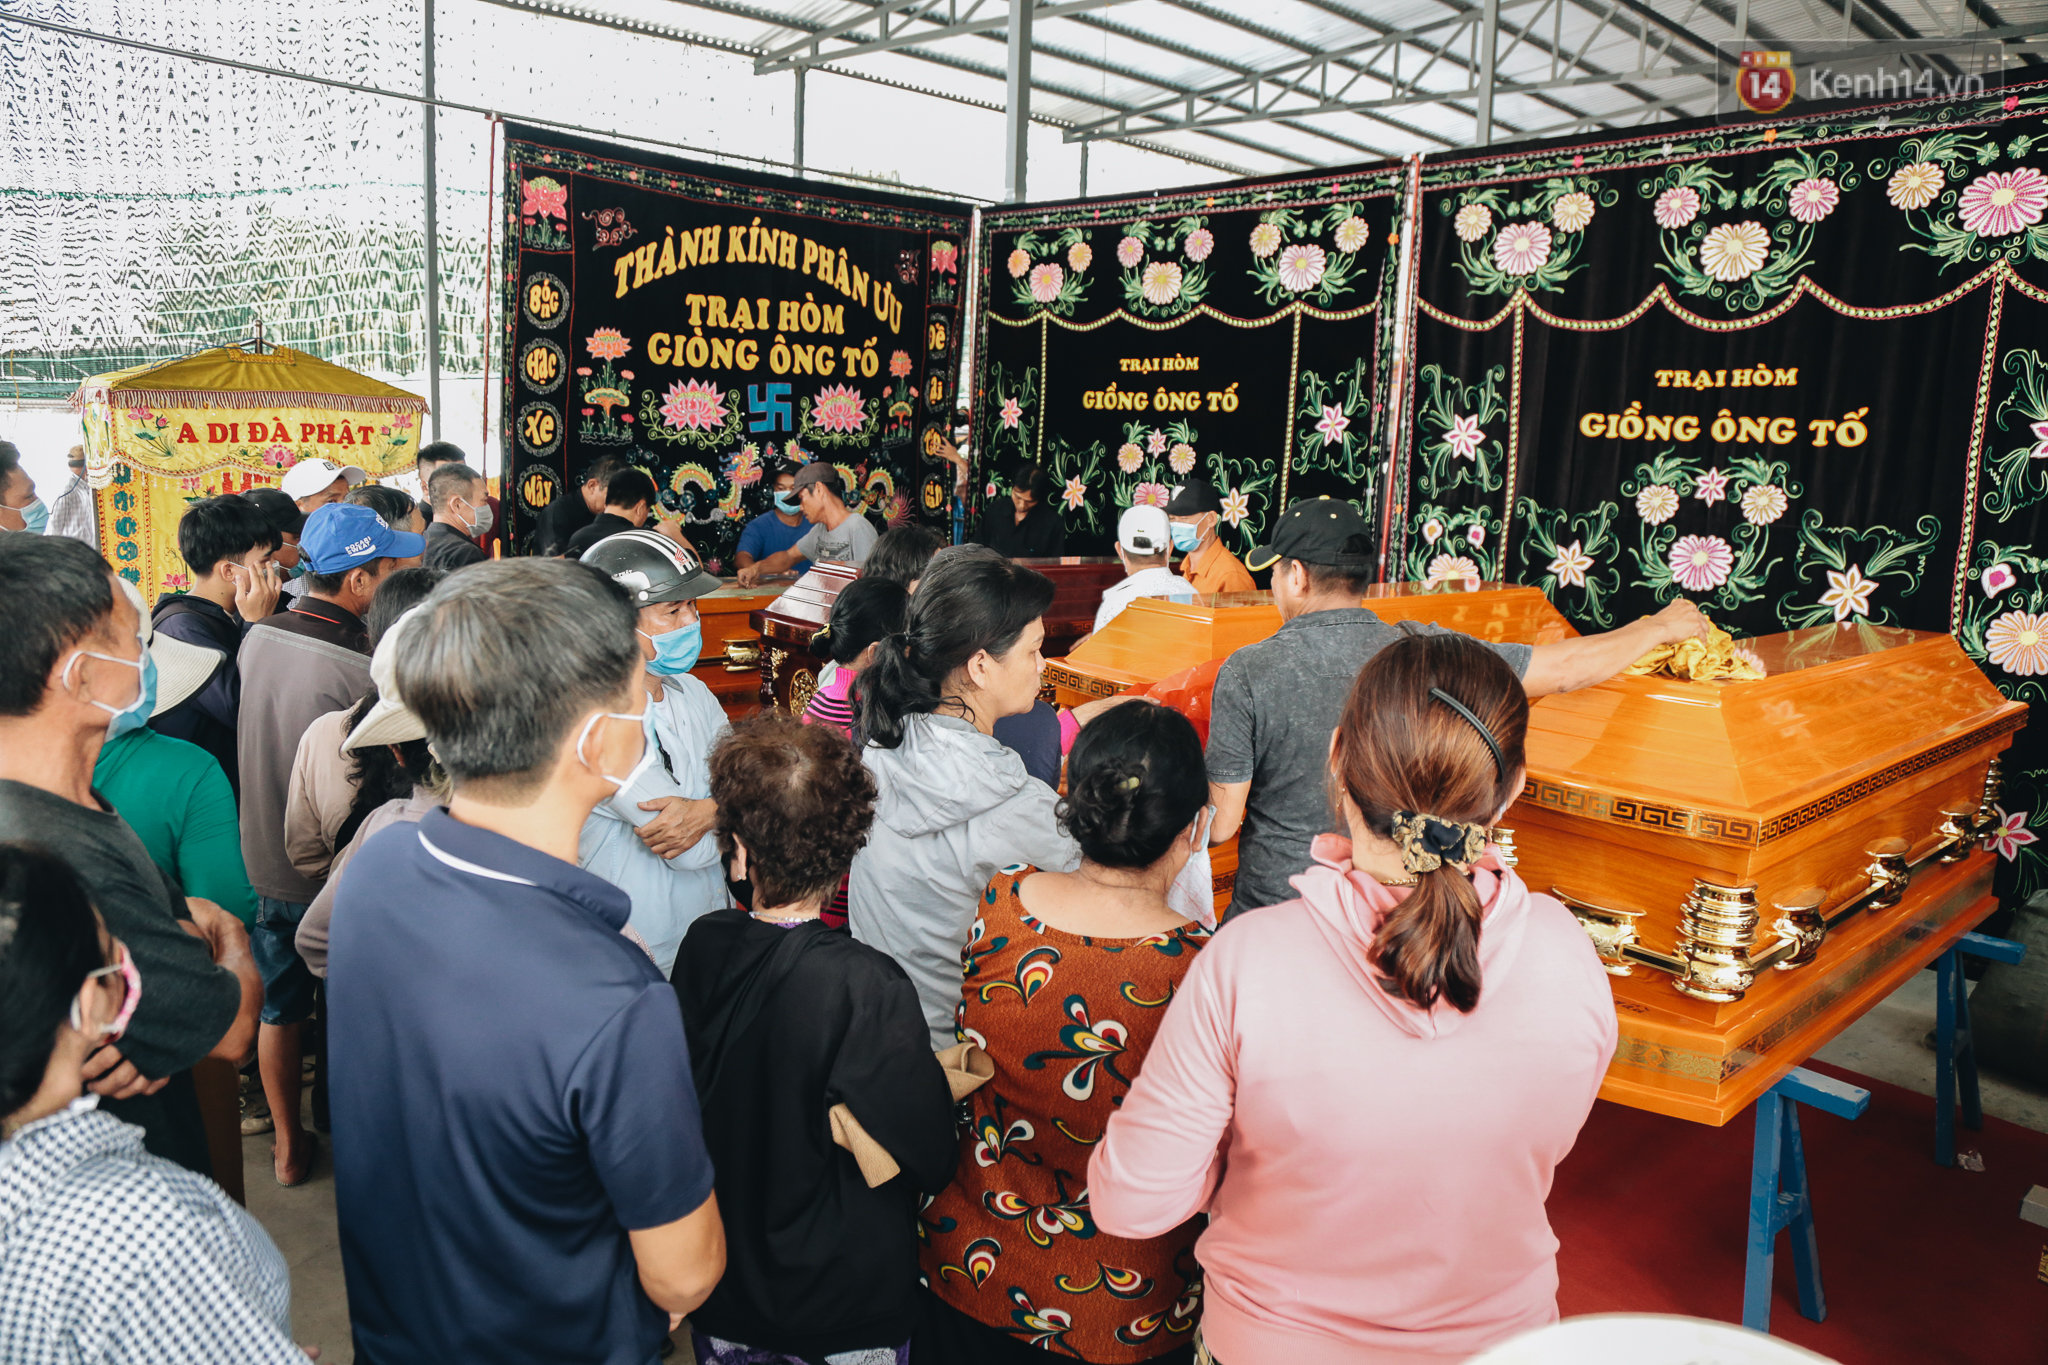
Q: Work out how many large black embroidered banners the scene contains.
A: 3